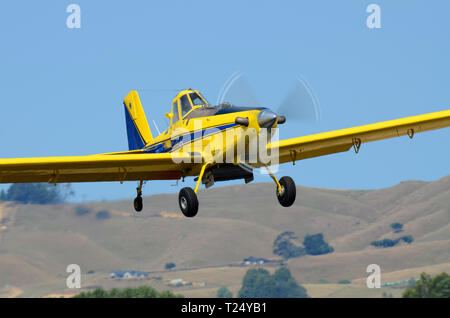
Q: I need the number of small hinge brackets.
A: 5